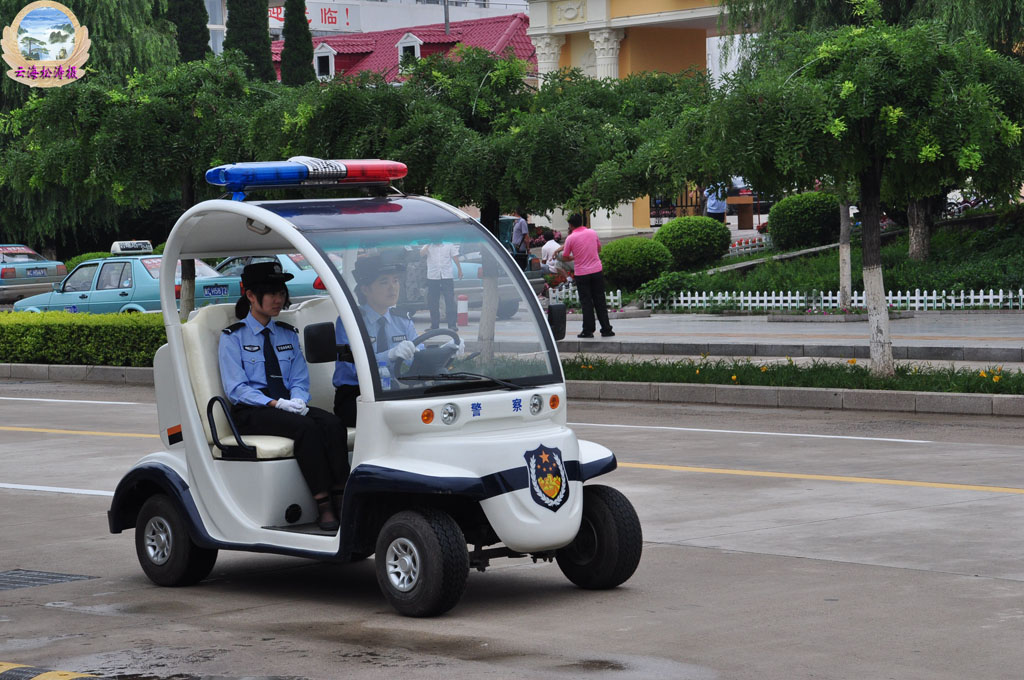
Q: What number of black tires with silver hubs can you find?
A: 2